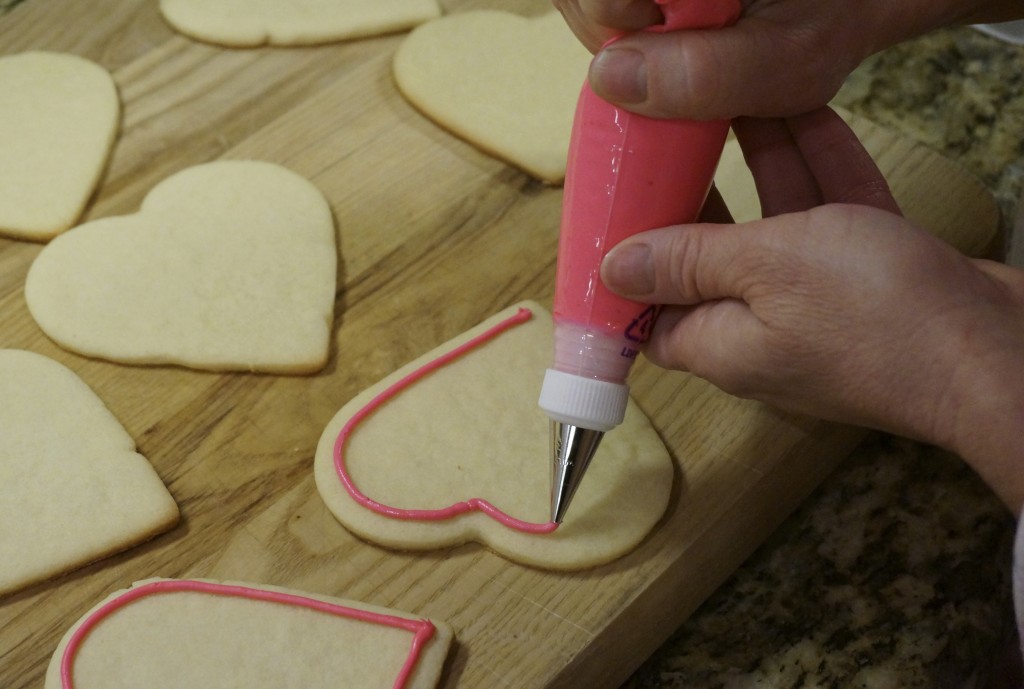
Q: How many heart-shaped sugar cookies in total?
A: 7